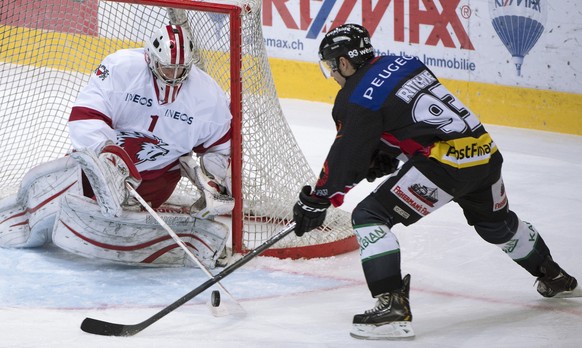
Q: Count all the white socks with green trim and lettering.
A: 2